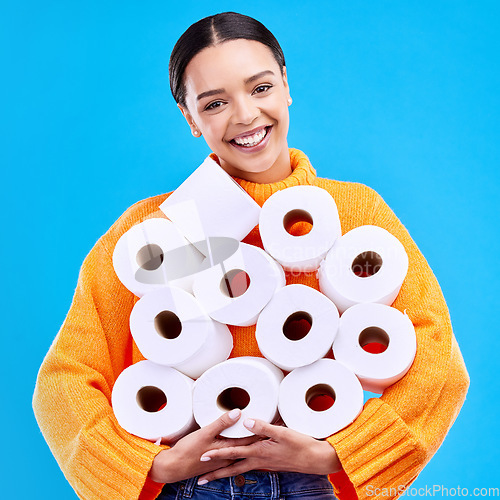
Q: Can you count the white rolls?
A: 11